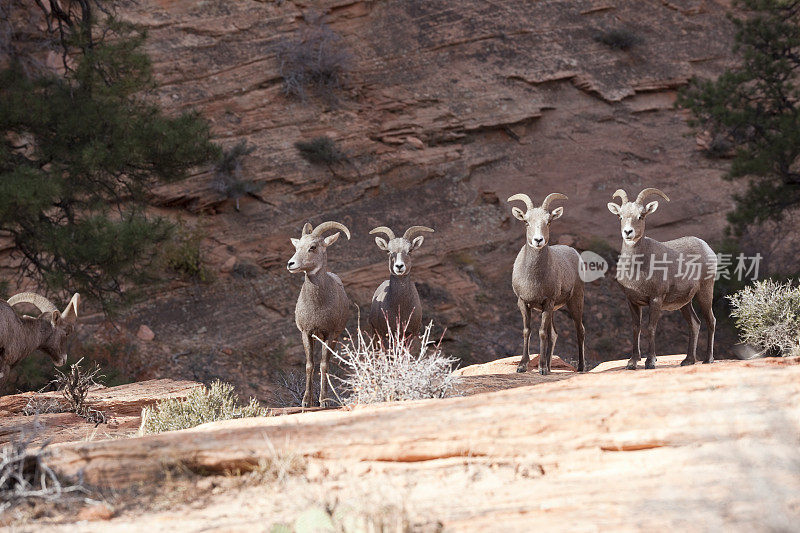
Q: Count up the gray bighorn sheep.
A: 5